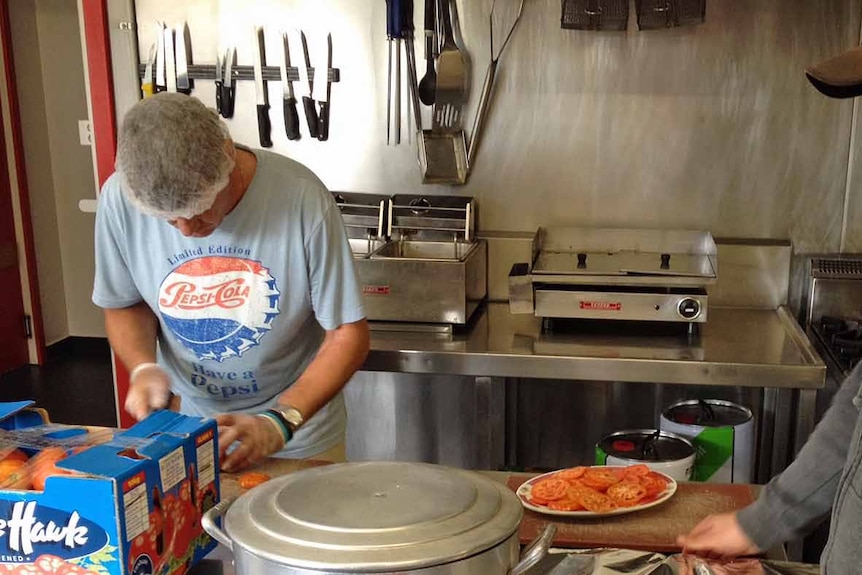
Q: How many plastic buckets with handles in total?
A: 2